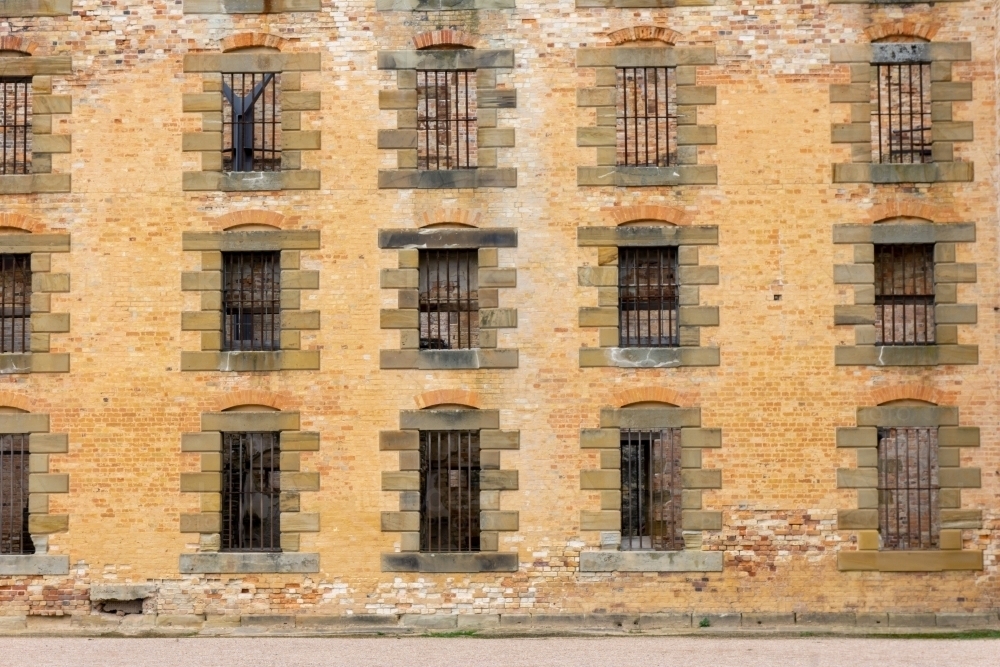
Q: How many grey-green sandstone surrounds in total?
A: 15